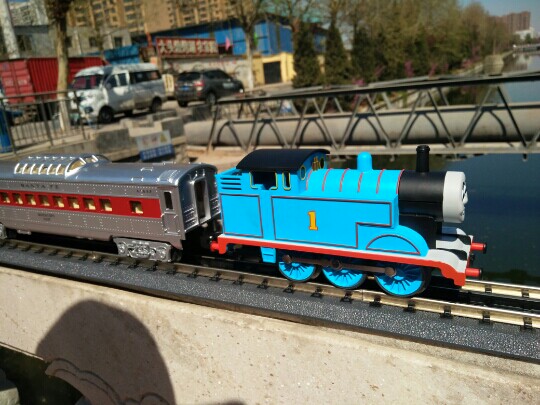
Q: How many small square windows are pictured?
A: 9